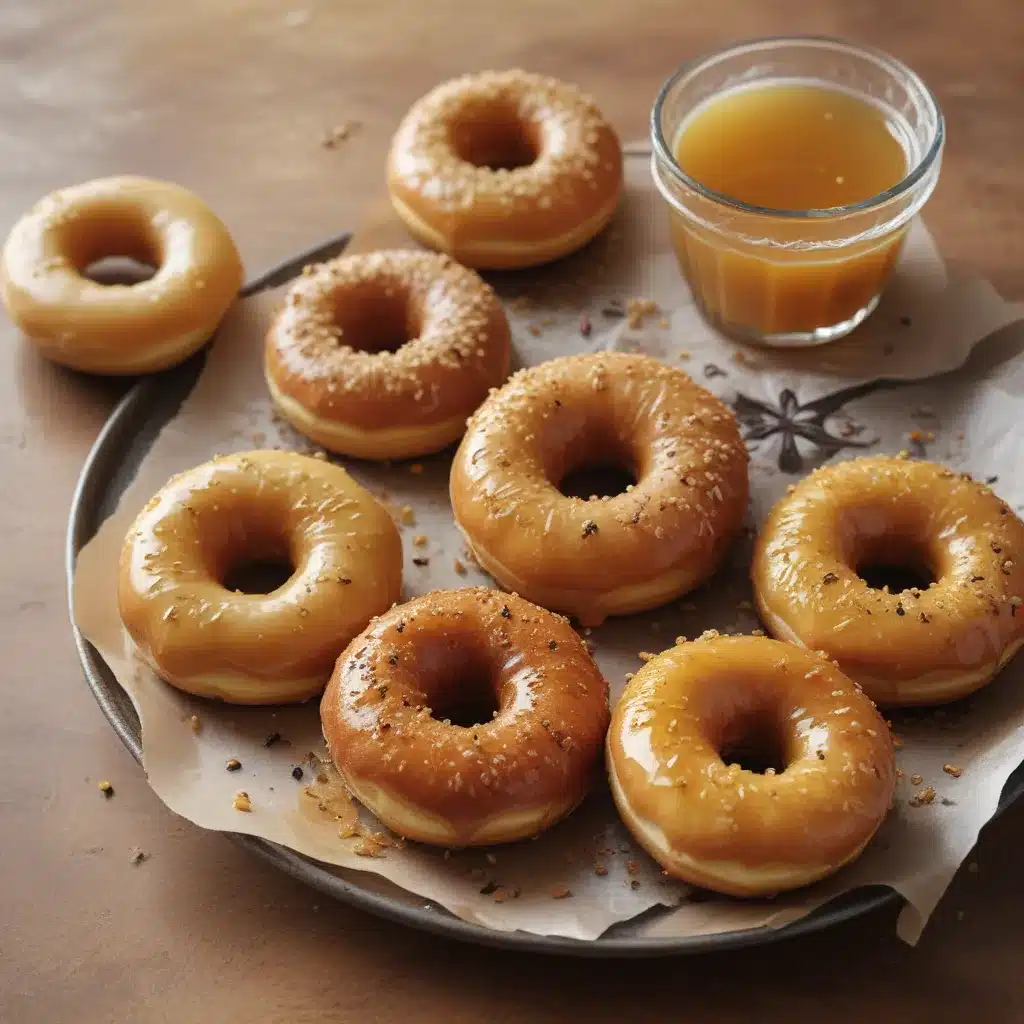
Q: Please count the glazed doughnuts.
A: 8